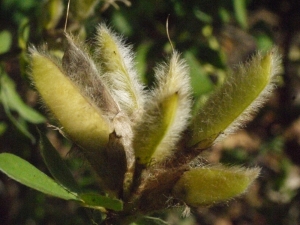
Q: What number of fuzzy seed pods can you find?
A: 6